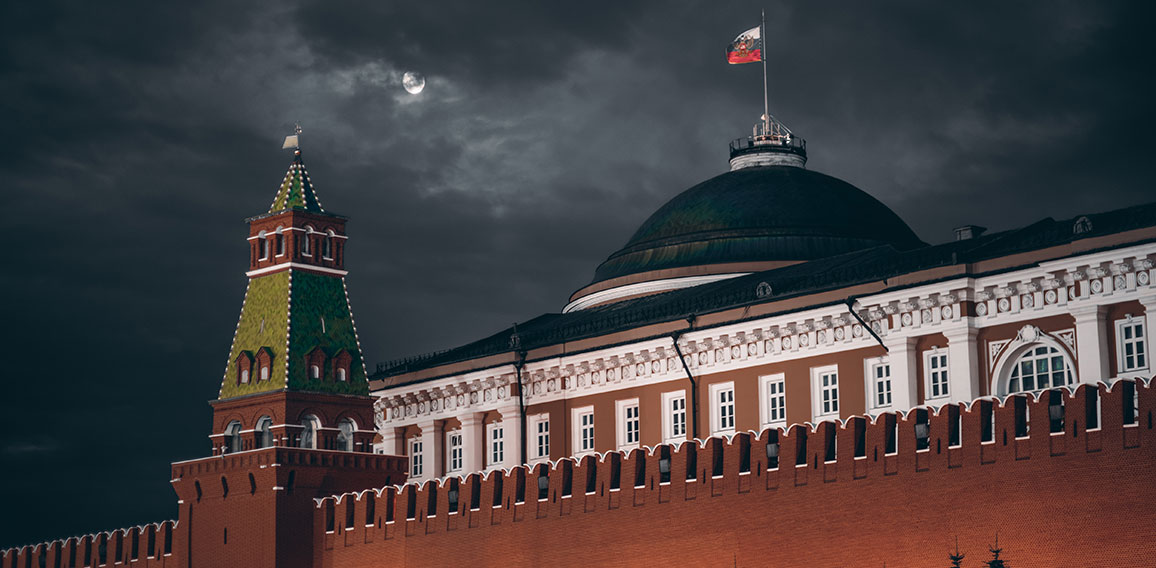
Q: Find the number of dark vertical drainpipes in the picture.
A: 3